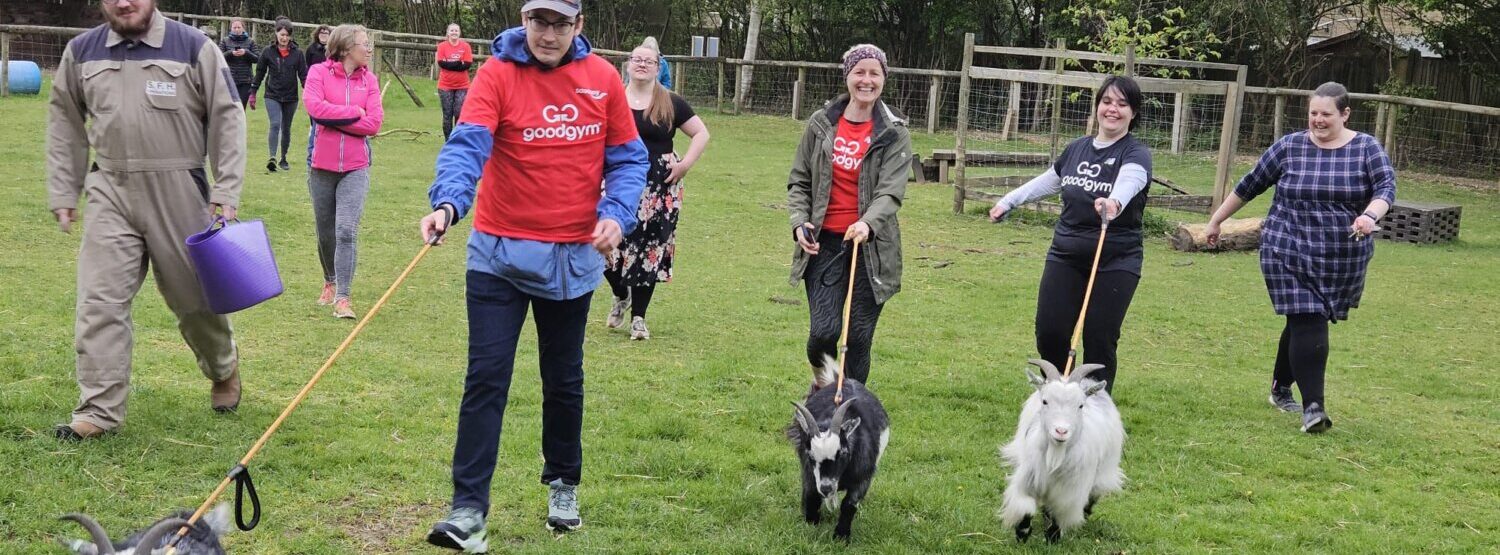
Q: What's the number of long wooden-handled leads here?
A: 3